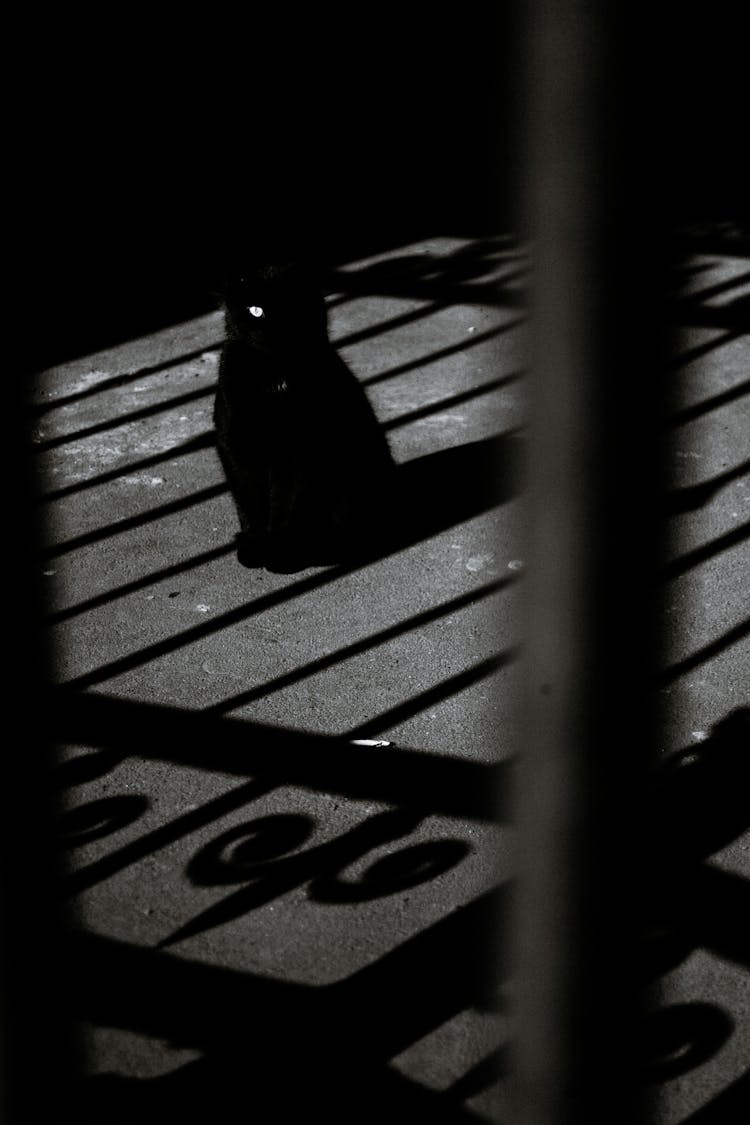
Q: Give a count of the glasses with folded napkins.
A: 0